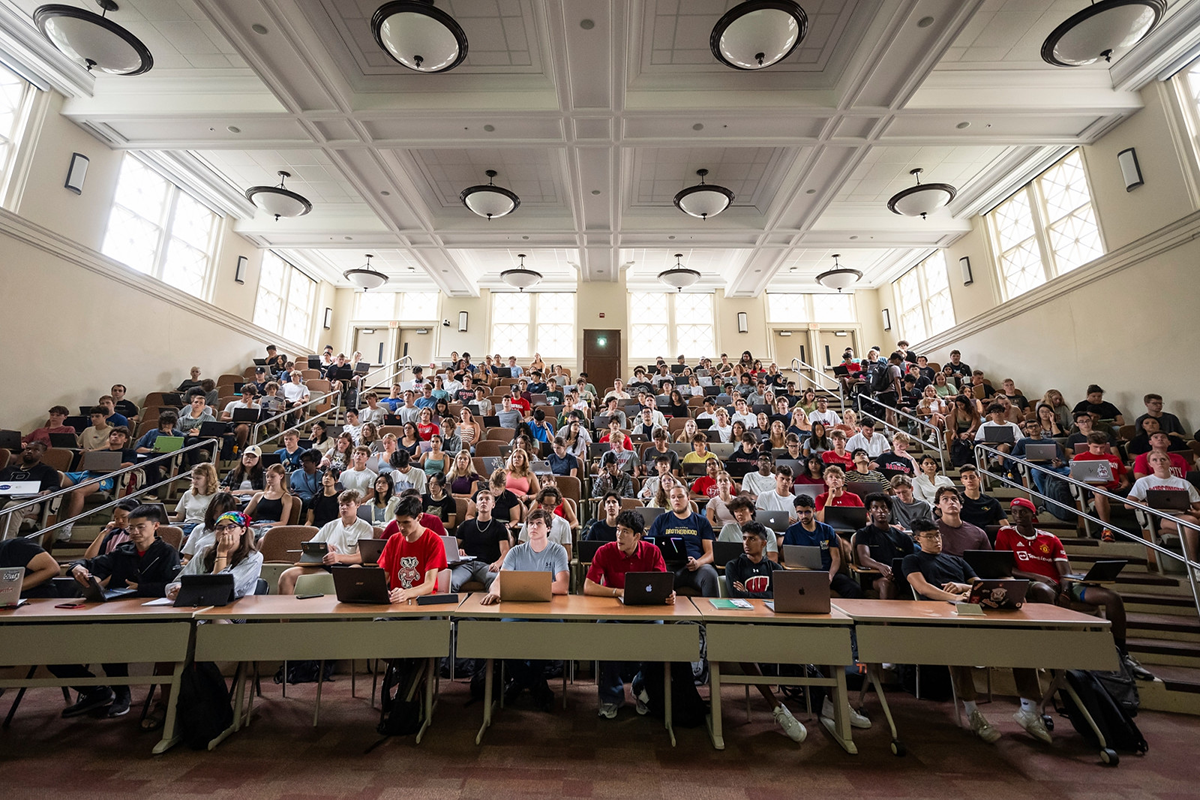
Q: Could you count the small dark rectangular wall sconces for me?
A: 8